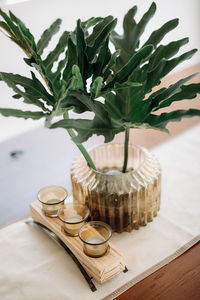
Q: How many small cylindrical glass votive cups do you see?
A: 3